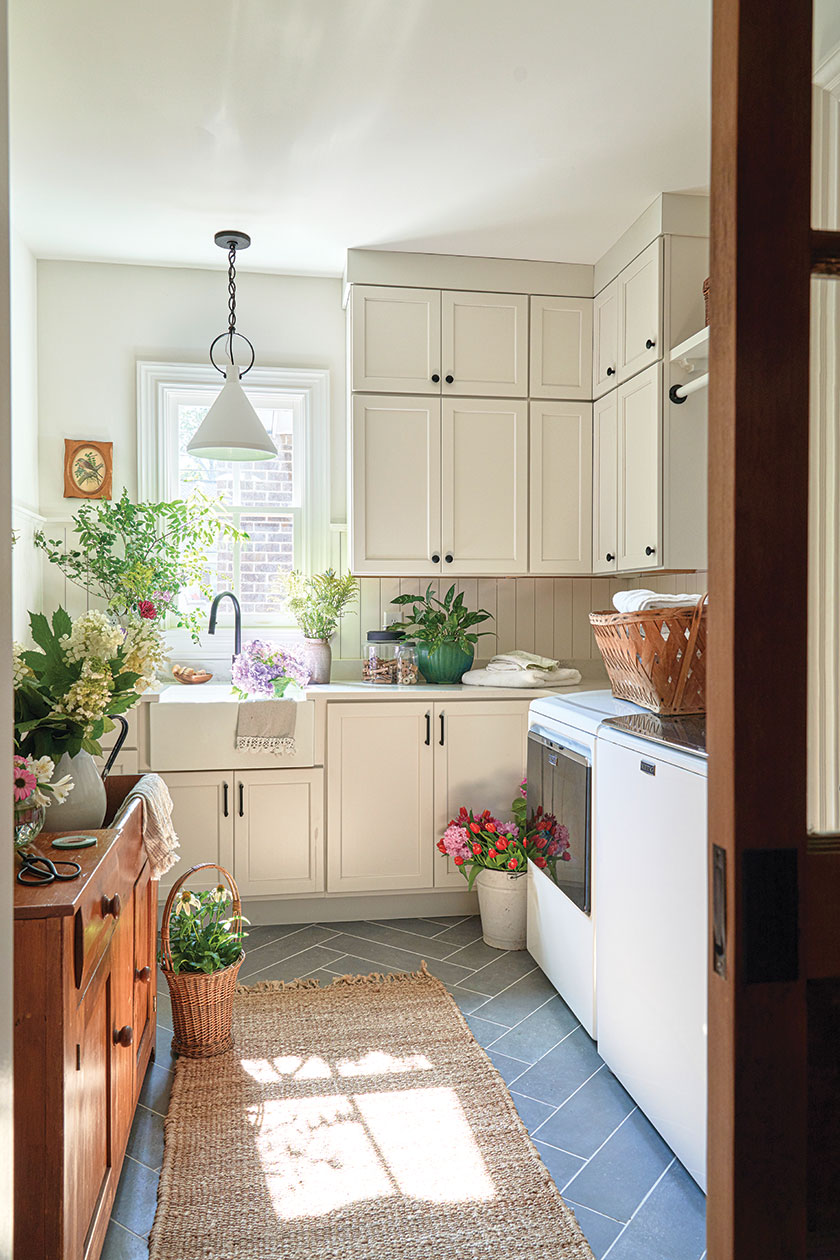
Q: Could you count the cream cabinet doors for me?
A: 14